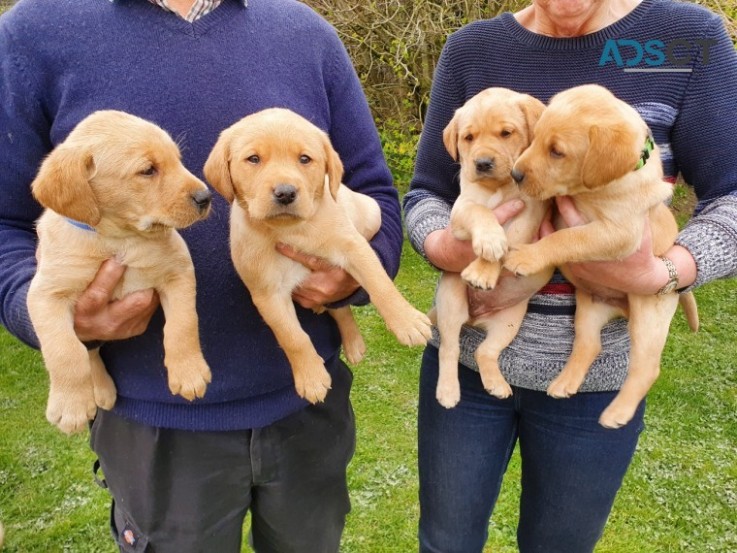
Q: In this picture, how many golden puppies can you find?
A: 4